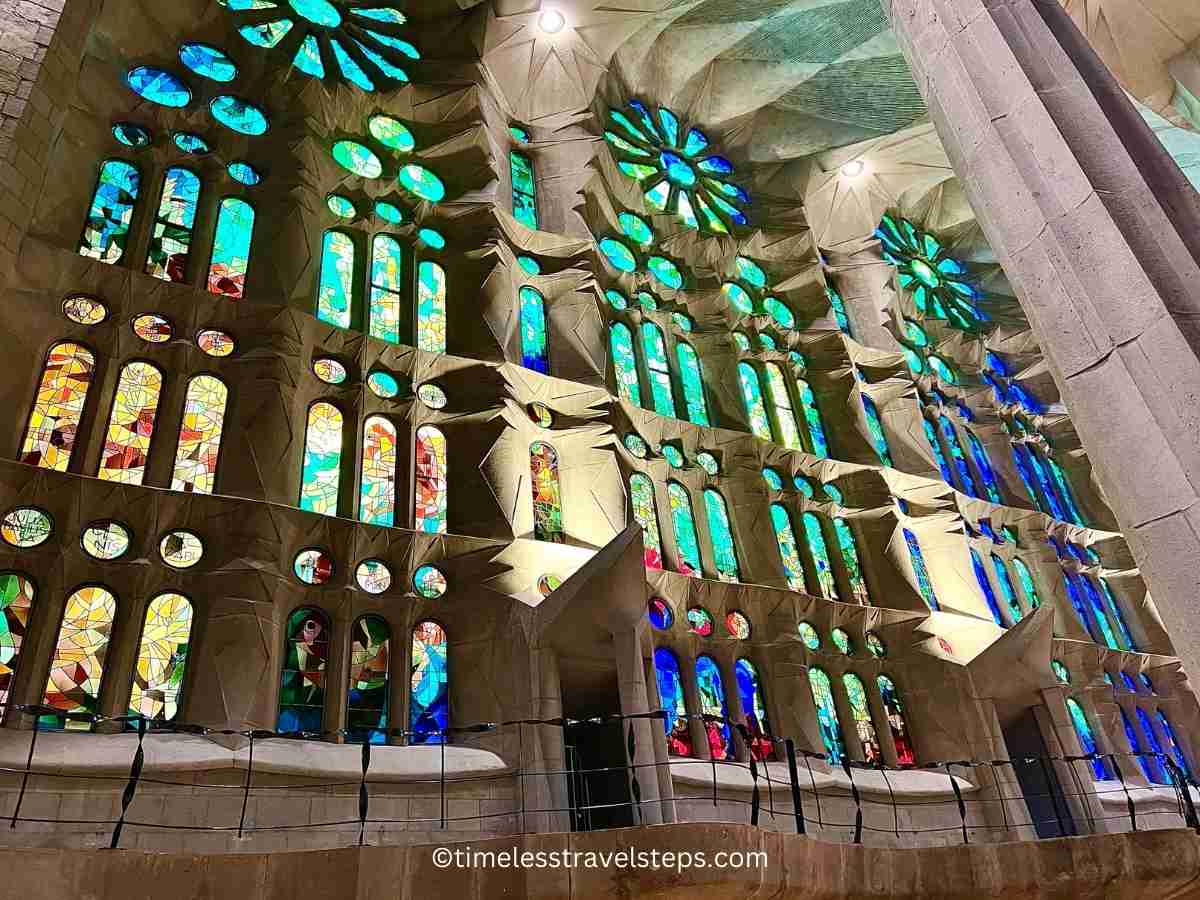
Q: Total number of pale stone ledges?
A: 3